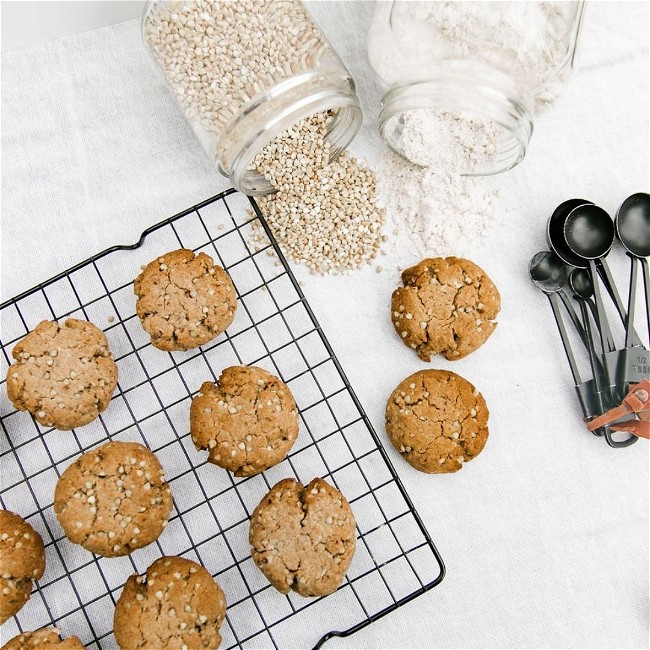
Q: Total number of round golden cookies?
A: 10